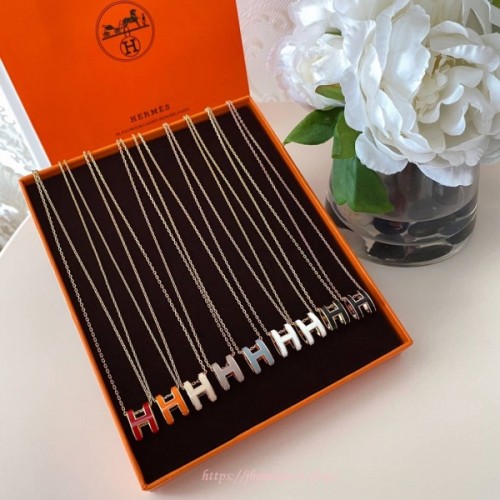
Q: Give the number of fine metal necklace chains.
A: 9